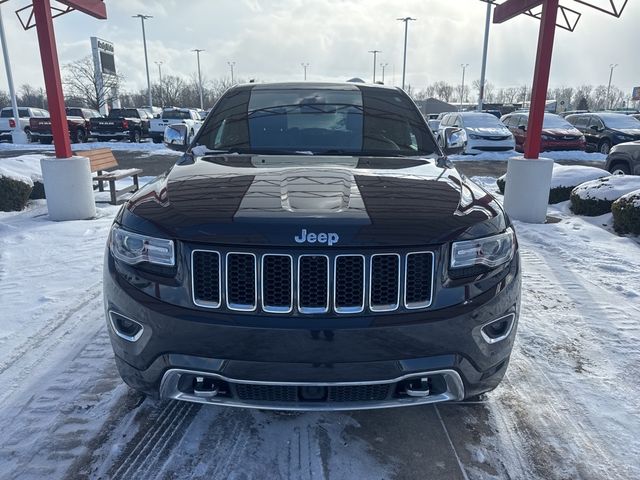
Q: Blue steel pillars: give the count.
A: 0